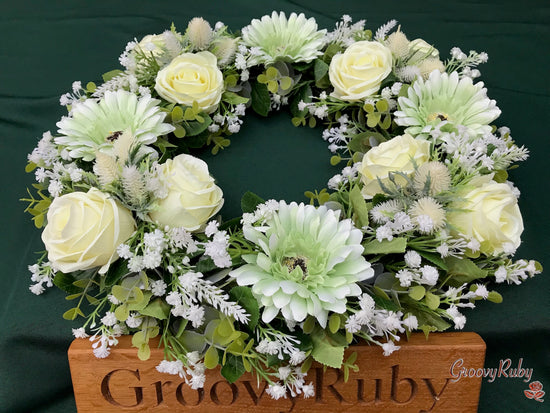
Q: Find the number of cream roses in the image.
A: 8